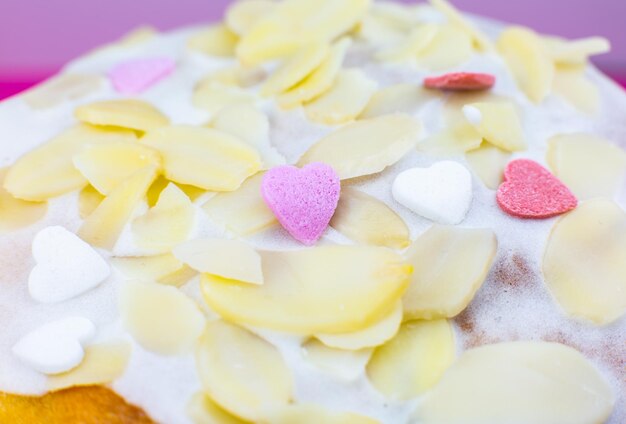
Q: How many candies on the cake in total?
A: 7